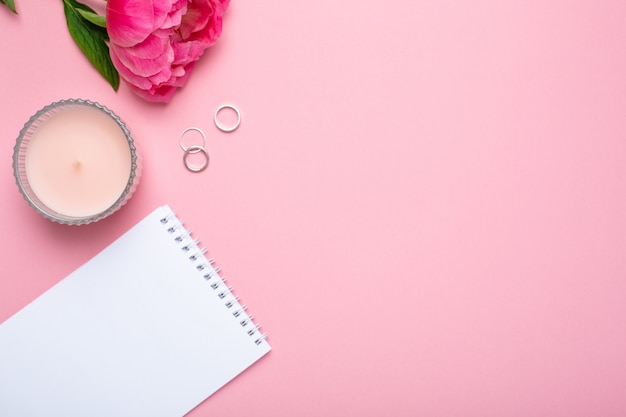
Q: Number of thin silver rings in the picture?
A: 3